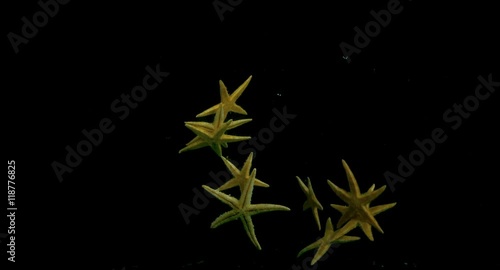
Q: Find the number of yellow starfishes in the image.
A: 9